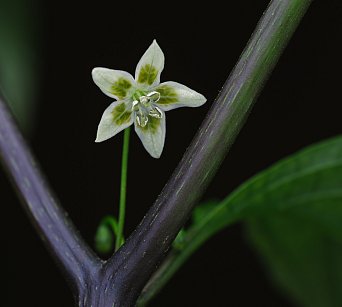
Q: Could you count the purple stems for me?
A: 2